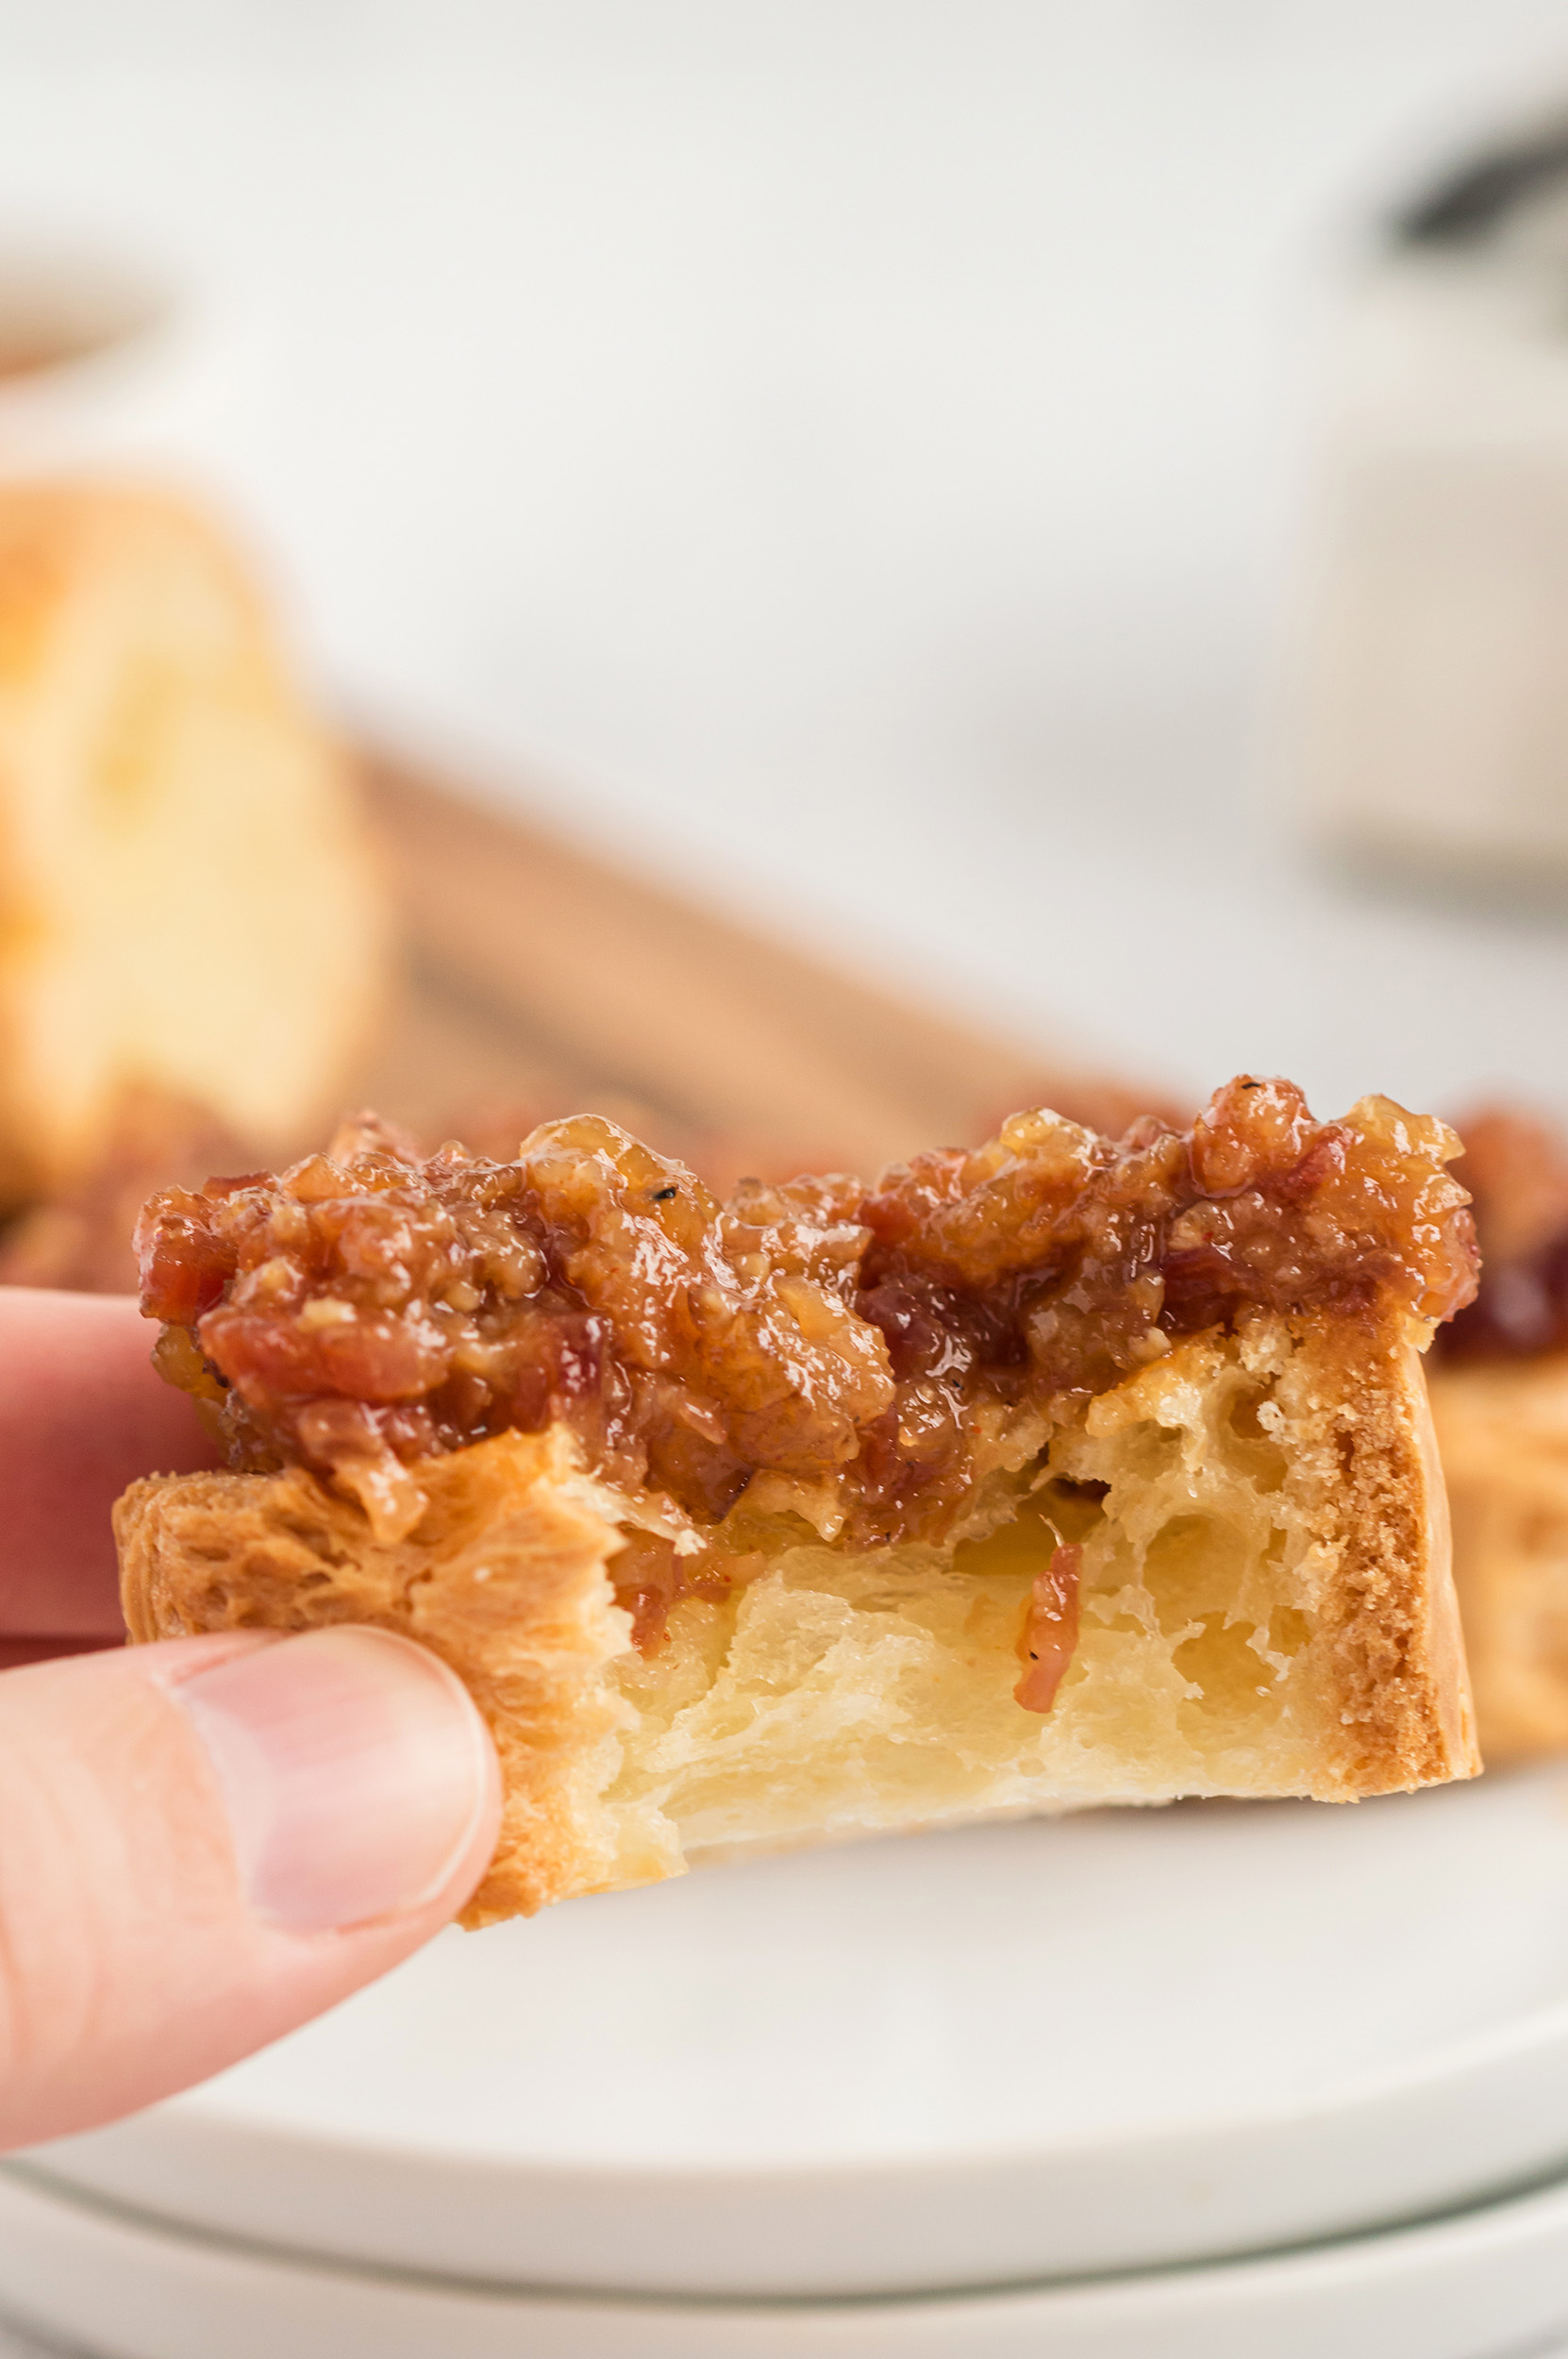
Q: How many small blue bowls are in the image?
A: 0